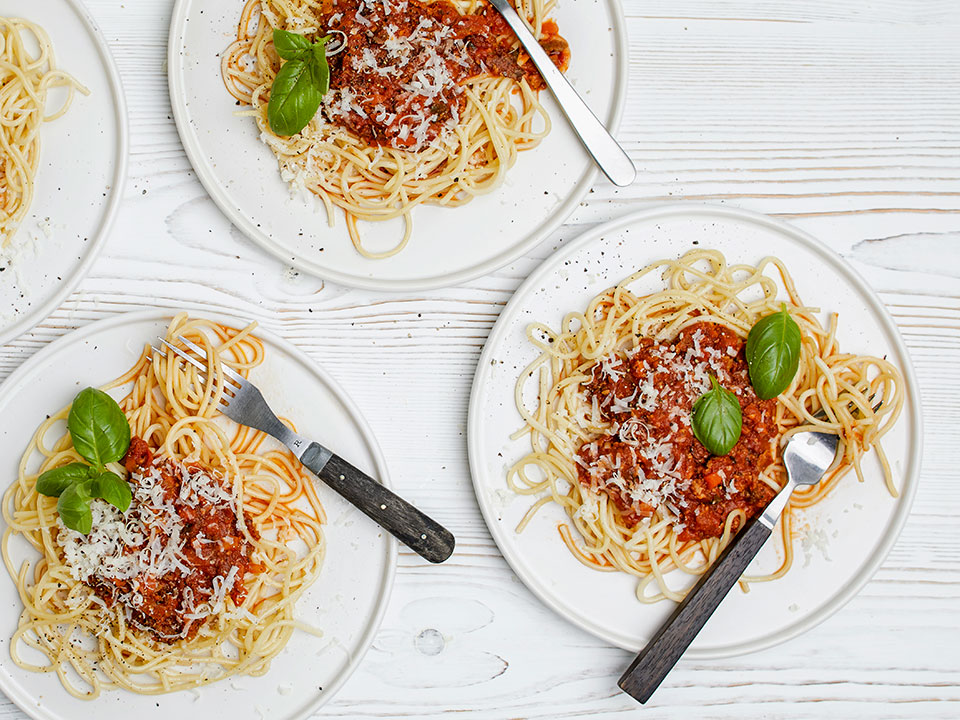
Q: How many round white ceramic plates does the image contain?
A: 4